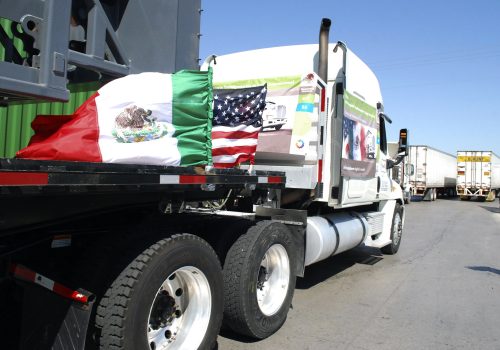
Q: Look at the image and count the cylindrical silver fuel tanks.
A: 1